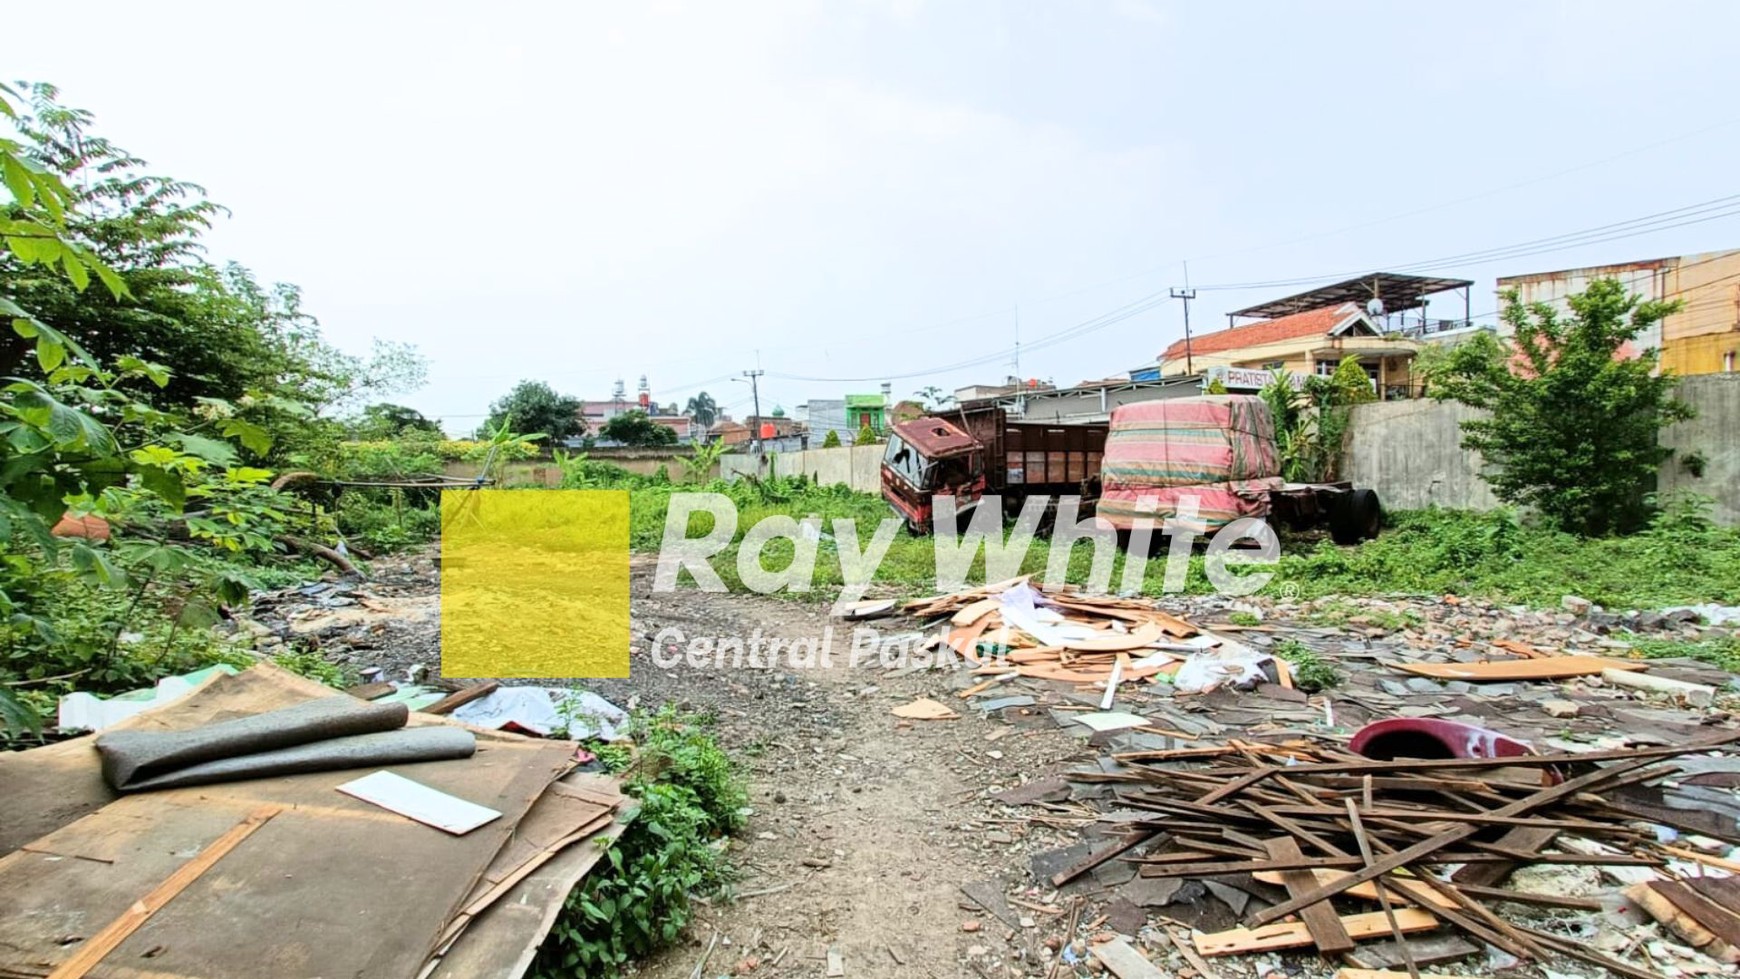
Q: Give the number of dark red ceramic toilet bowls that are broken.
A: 1